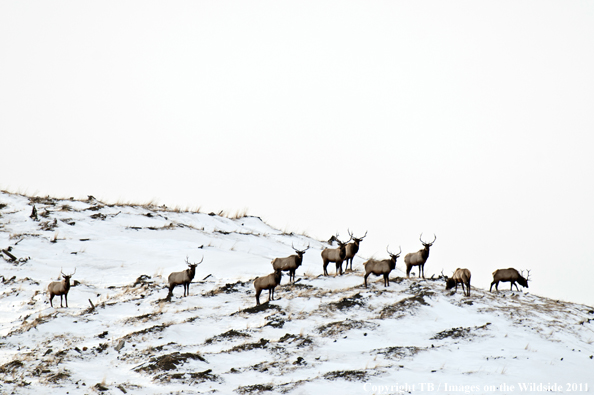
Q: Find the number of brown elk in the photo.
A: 10